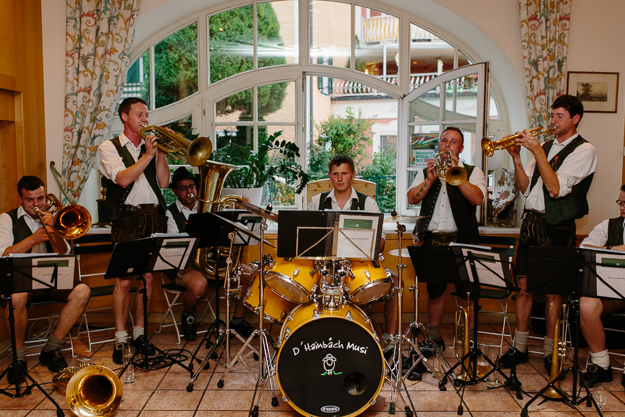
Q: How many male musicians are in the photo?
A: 7